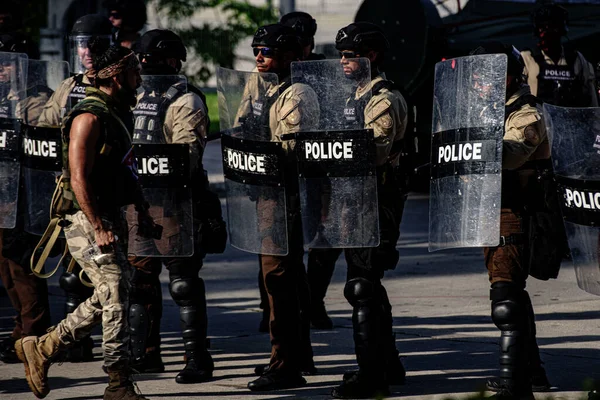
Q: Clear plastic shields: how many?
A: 7